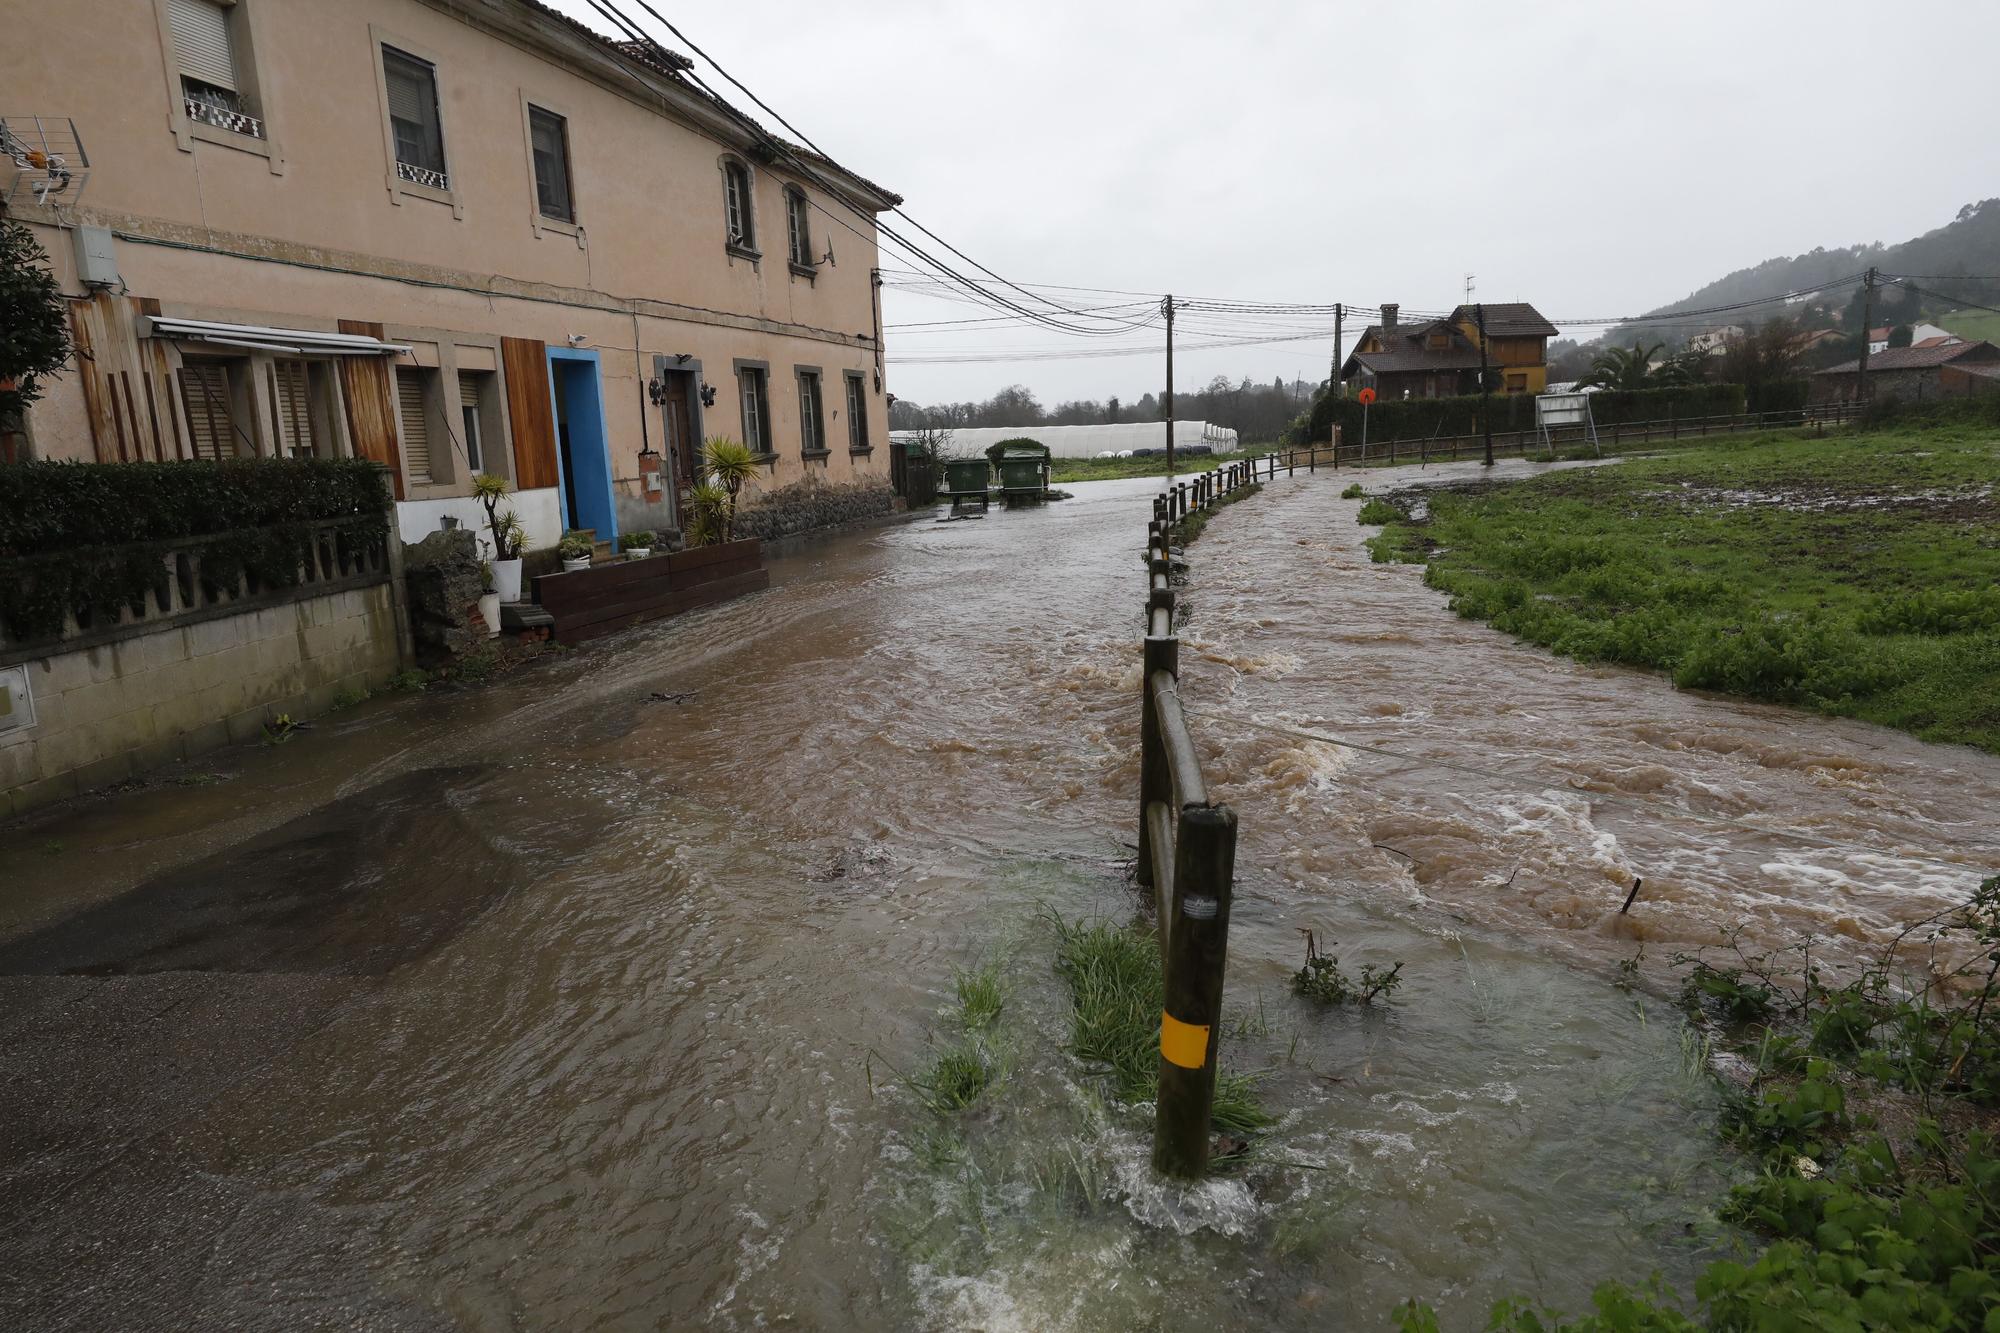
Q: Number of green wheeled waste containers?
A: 2